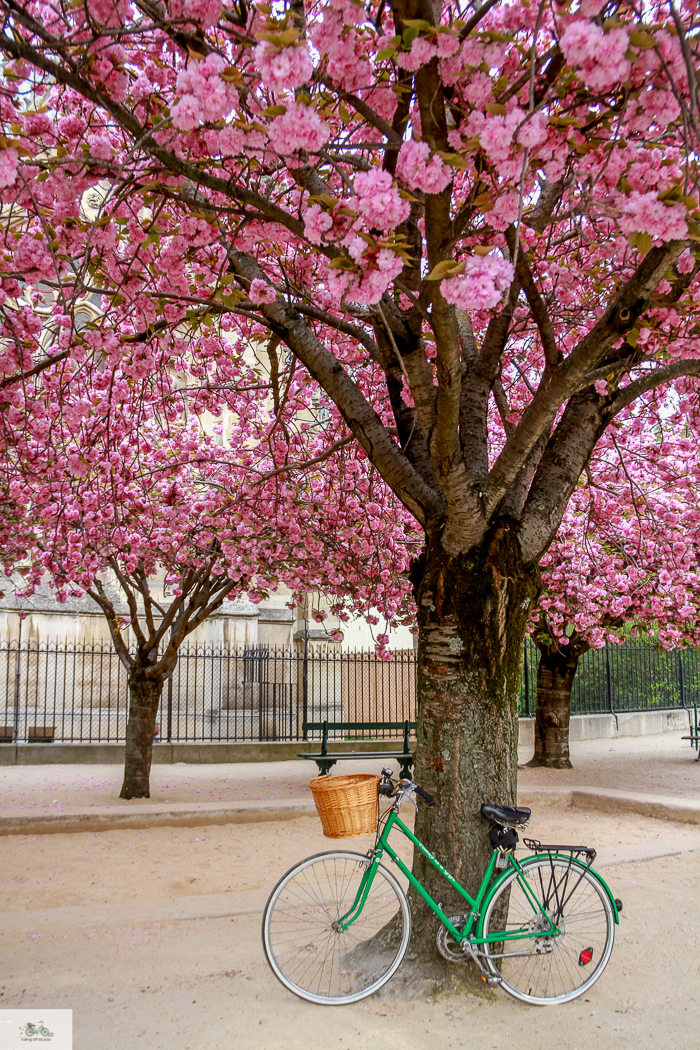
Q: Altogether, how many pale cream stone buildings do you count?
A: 1